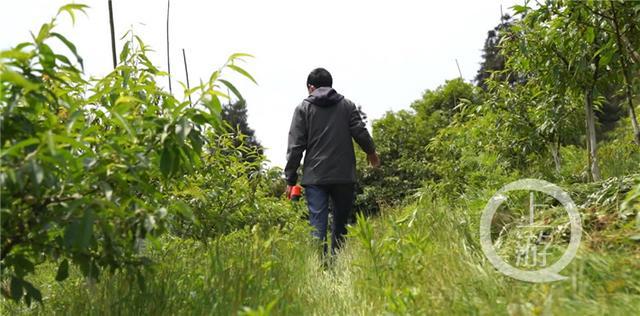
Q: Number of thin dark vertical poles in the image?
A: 3